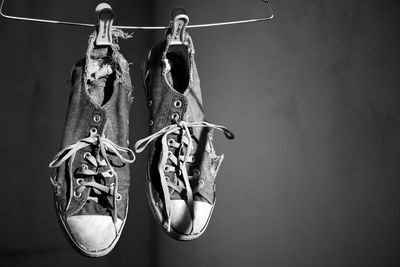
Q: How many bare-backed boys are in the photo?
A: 0